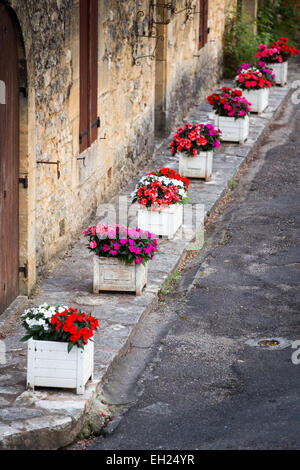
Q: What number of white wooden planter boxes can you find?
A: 7